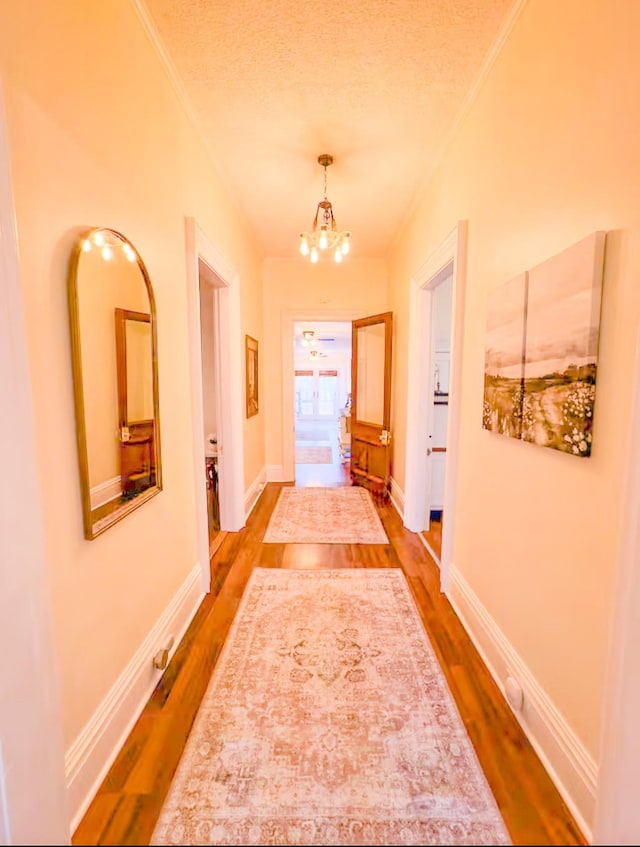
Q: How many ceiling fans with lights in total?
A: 2